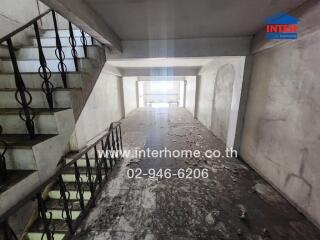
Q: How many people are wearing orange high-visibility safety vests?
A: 0